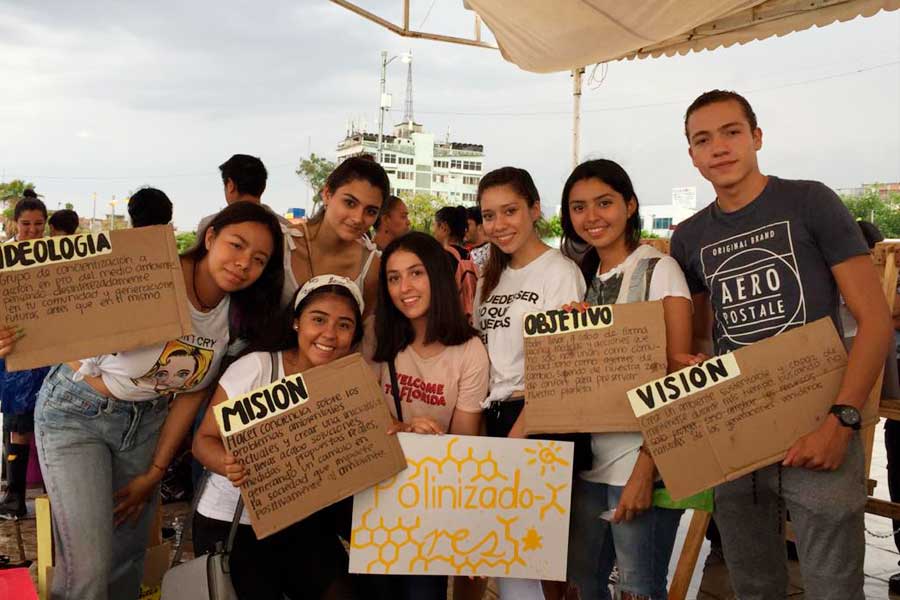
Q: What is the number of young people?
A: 7